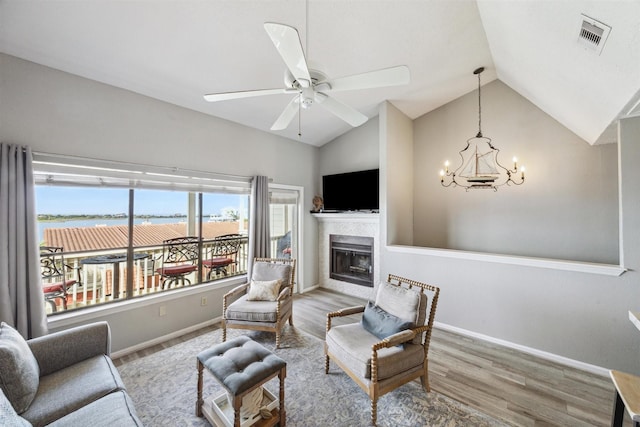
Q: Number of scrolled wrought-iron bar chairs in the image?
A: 3